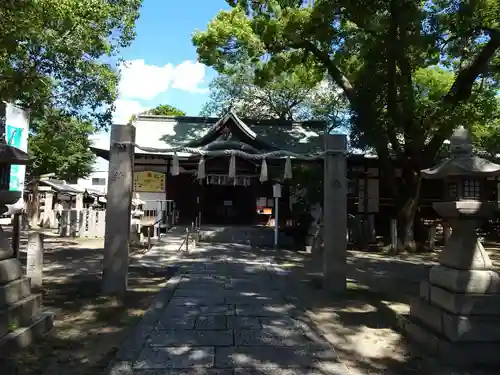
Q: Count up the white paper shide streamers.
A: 5